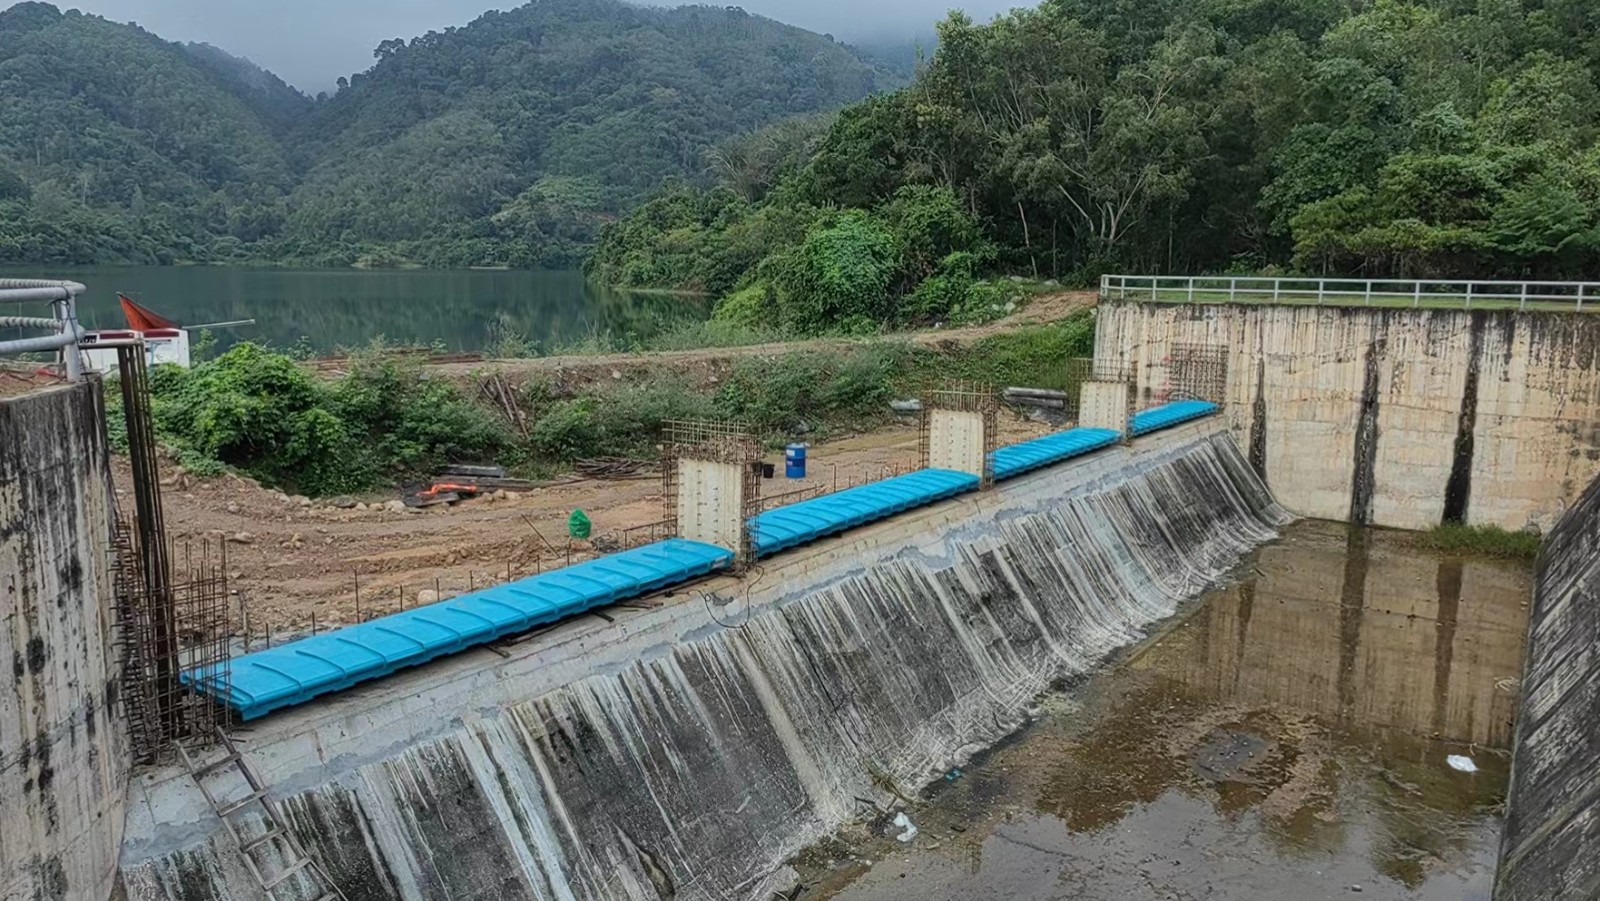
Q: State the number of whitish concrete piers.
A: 3